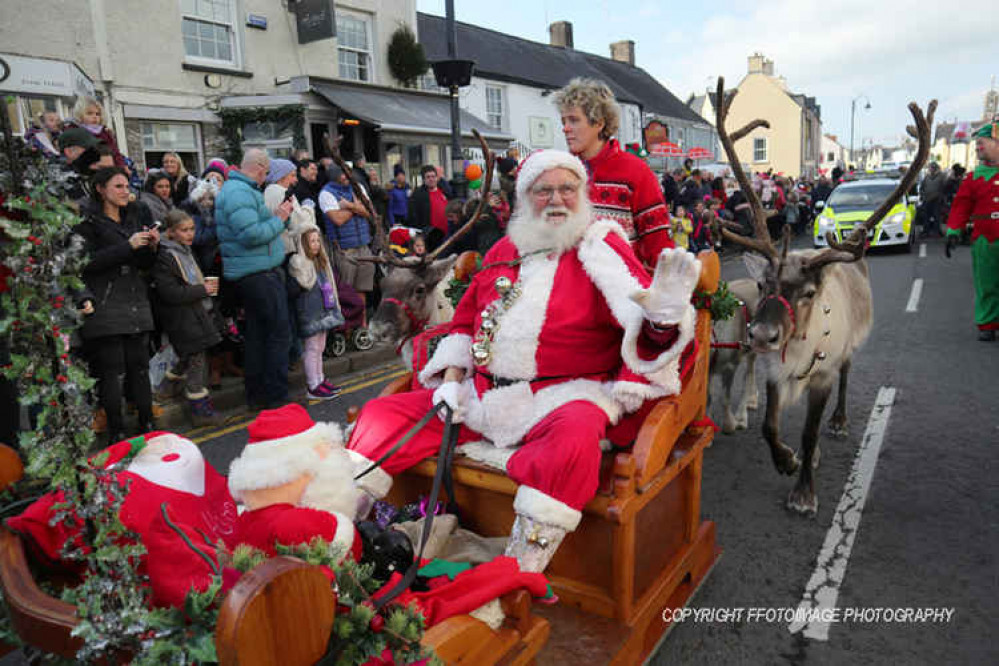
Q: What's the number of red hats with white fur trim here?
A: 2